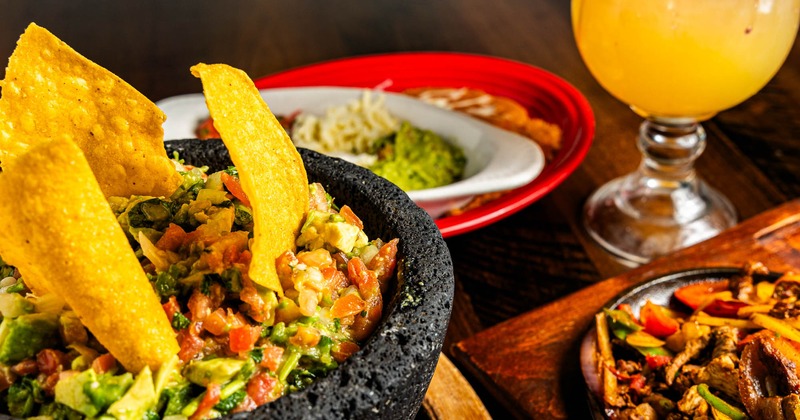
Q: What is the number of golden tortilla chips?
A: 3